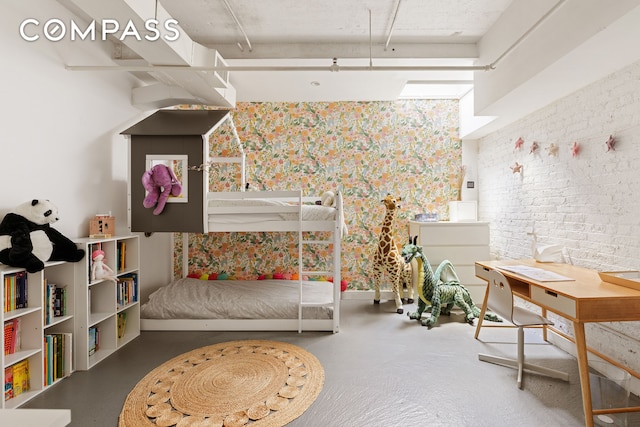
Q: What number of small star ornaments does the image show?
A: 6